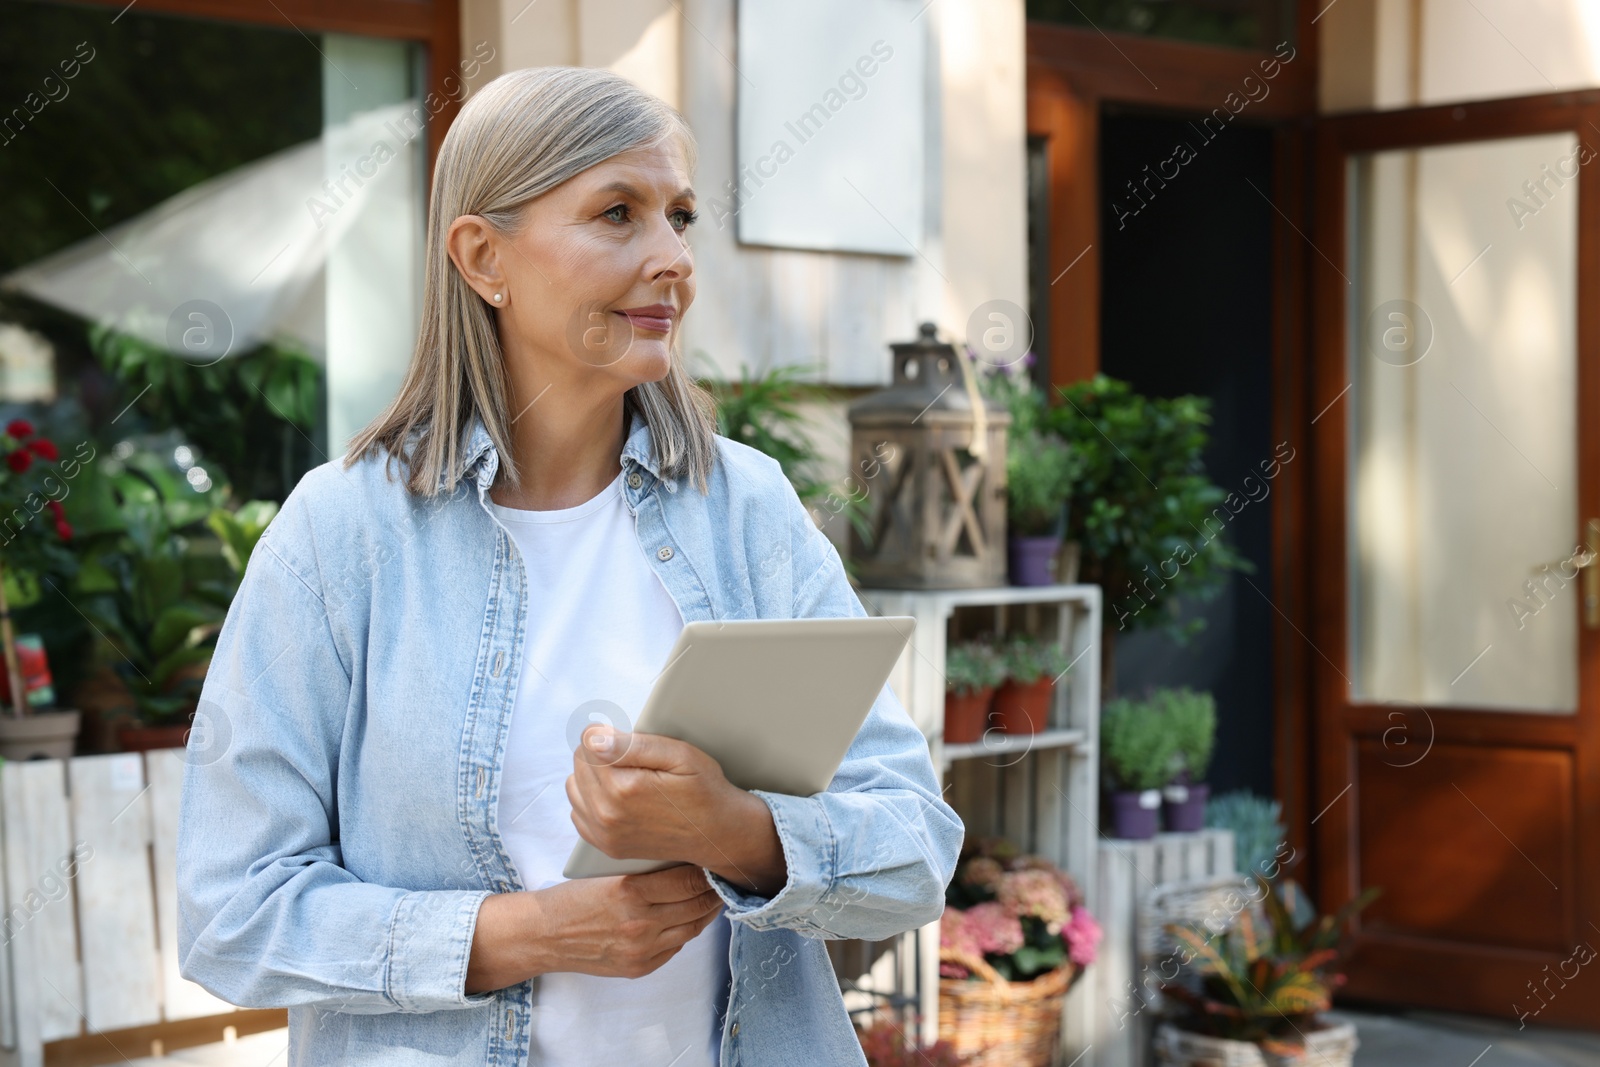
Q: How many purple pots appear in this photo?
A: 3